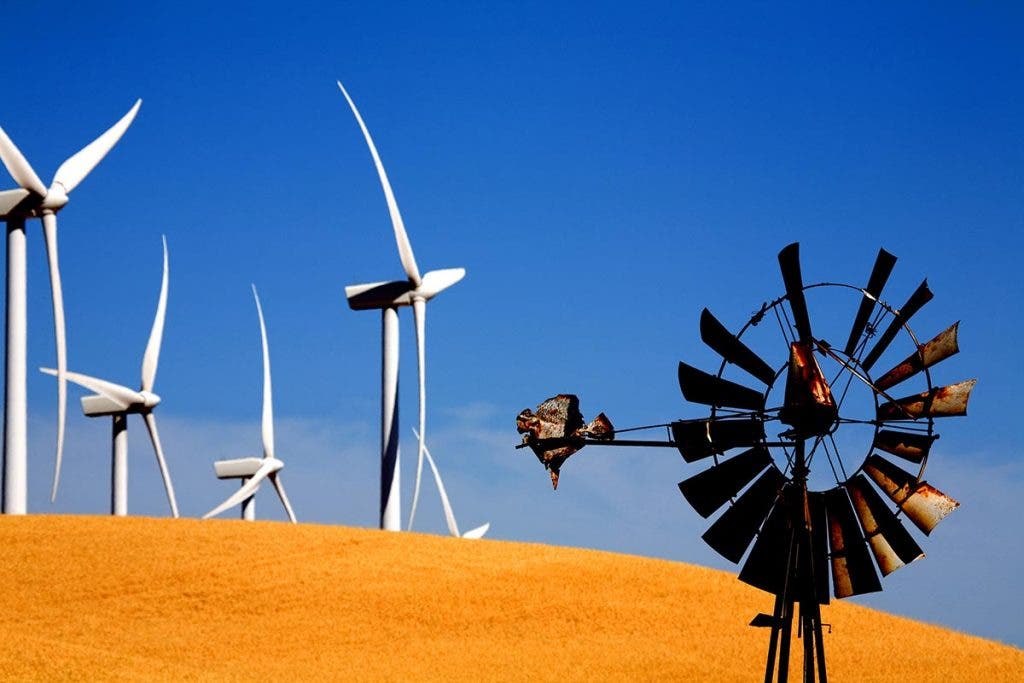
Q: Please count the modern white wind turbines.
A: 5